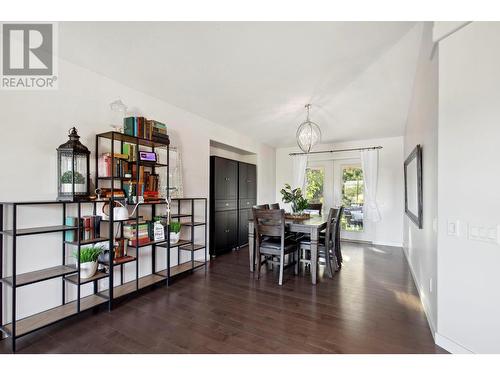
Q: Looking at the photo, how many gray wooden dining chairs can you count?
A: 6